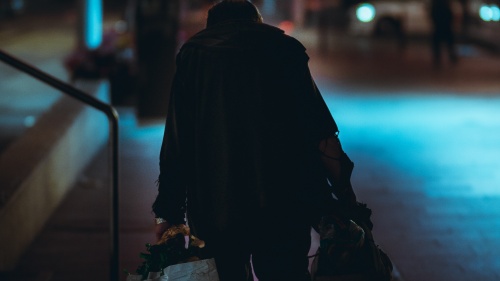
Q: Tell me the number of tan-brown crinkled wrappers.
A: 1